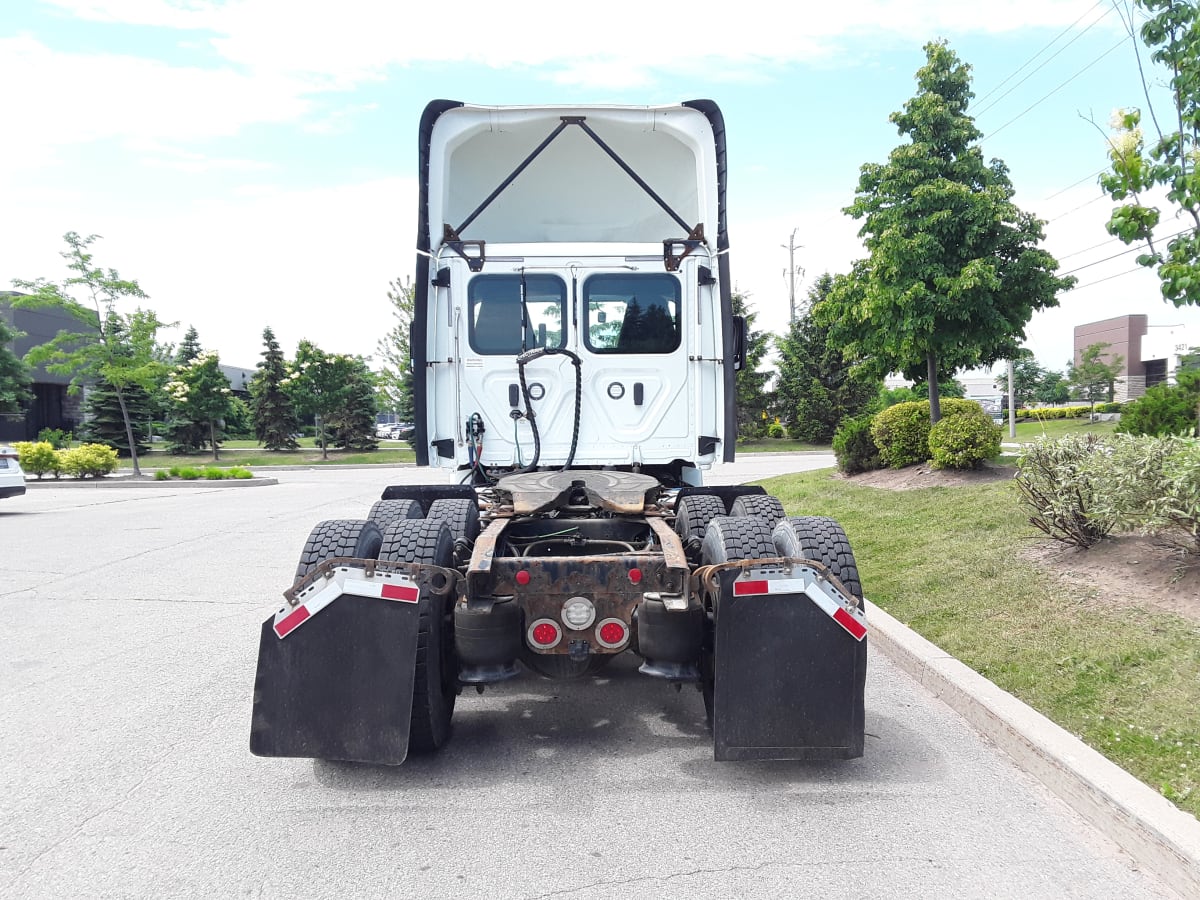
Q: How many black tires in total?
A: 8